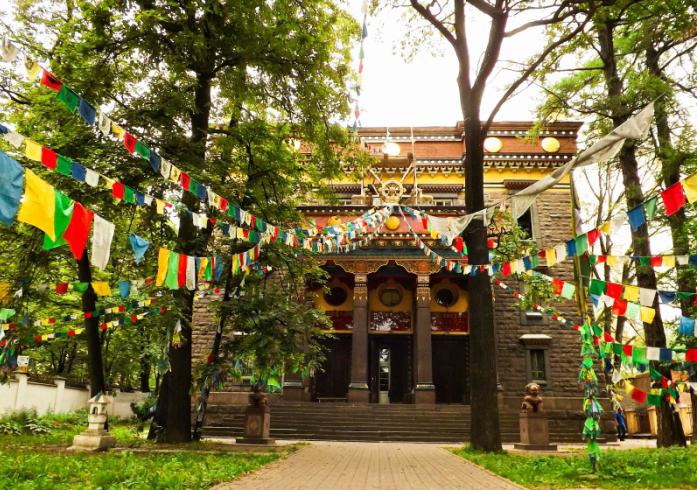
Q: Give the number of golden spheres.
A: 5